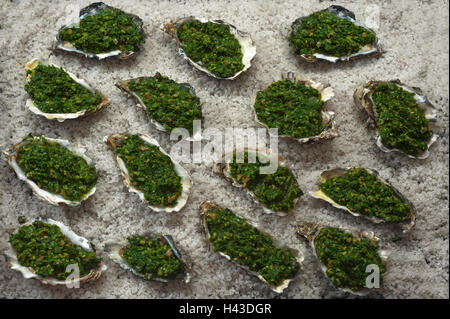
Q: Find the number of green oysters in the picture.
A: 15